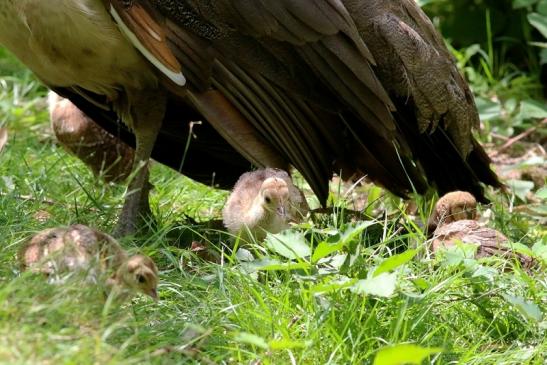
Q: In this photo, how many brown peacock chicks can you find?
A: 4